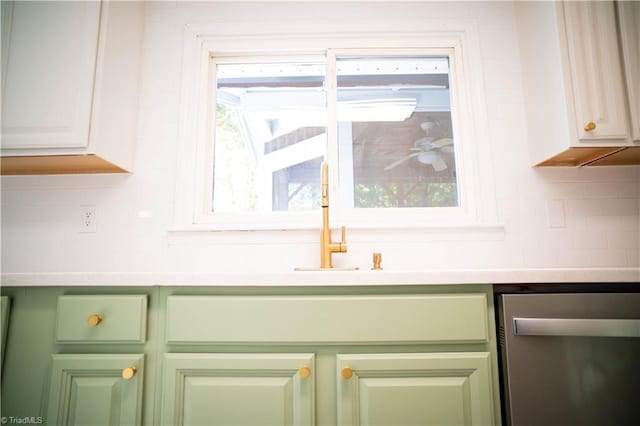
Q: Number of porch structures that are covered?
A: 1